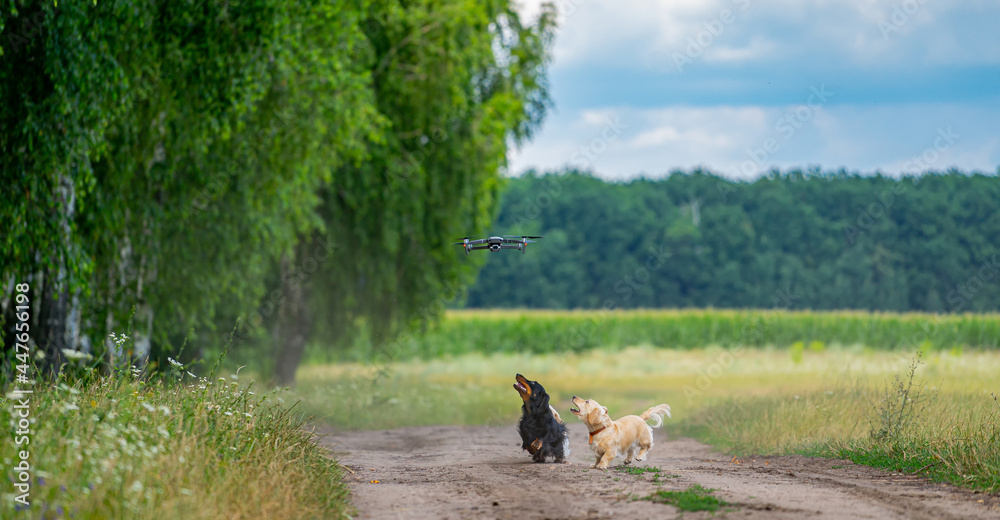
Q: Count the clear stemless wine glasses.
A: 0